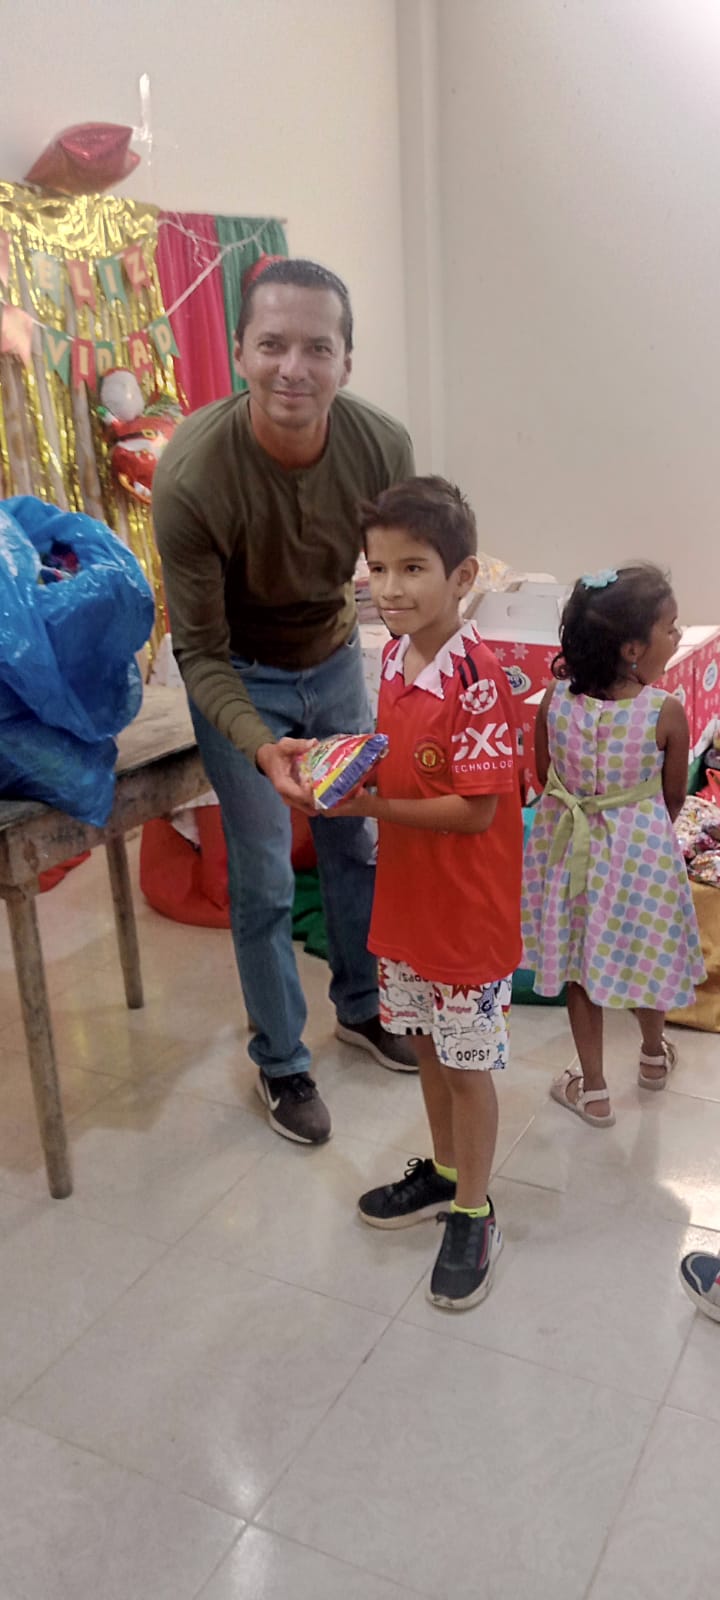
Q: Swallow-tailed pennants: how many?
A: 11